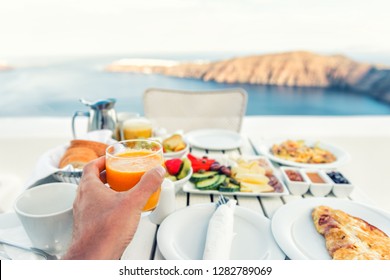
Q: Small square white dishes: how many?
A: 3